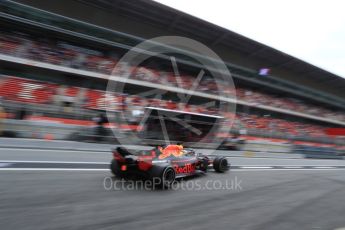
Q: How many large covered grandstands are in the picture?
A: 1